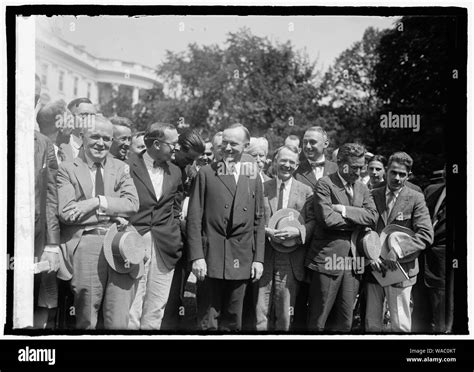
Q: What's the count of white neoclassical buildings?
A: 1